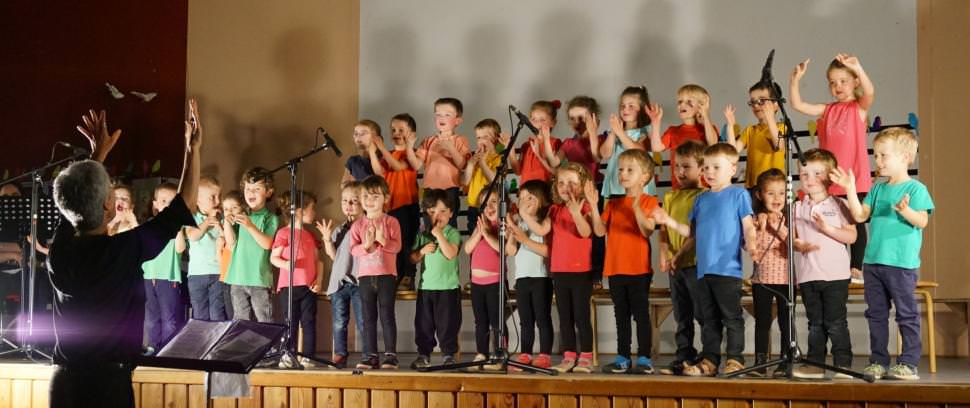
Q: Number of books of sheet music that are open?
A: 1